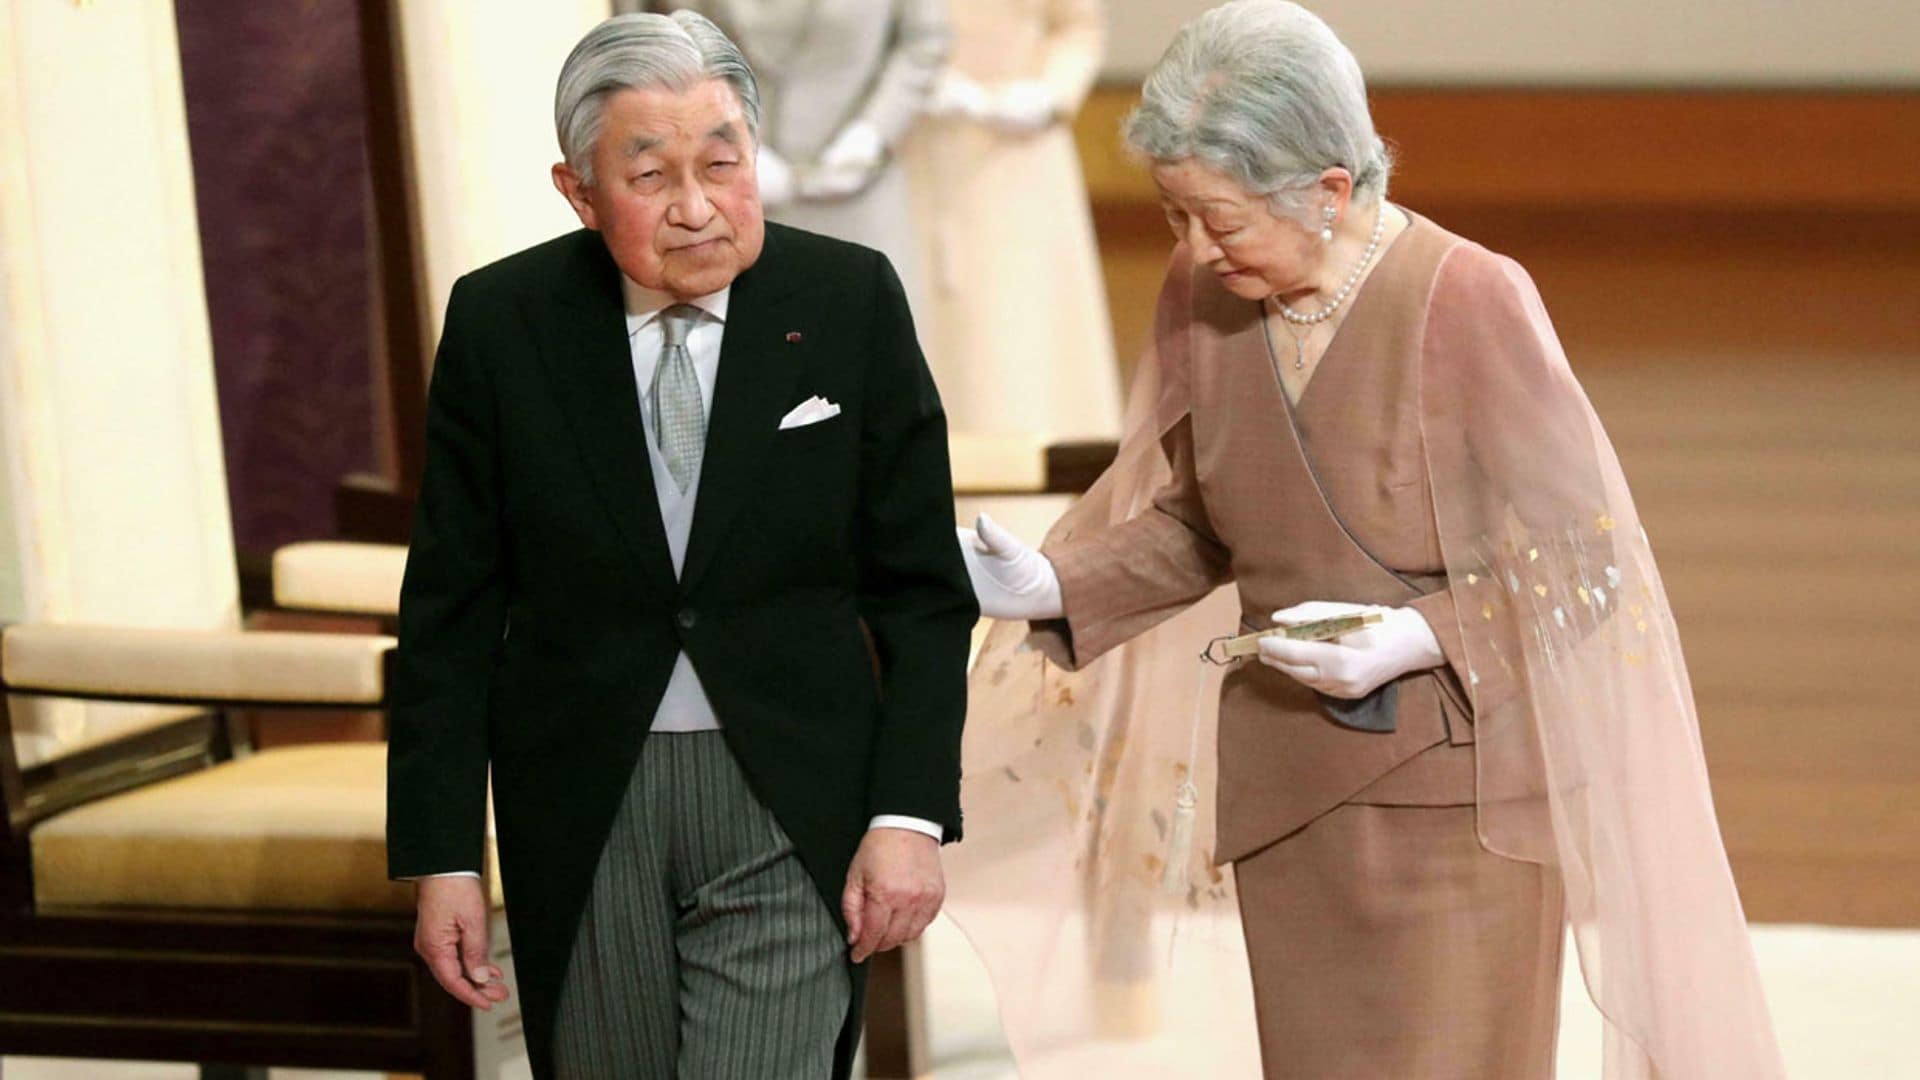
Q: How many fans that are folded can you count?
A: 1